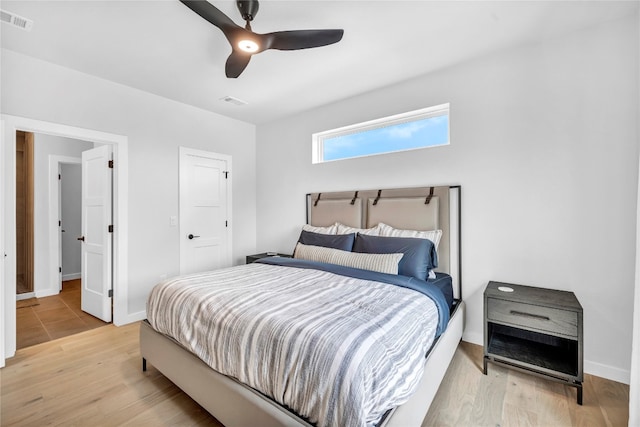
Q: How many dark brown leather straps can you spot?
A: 4